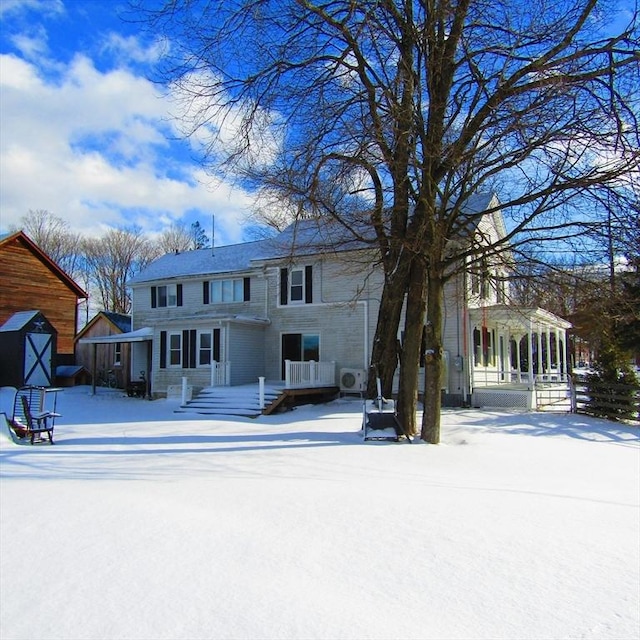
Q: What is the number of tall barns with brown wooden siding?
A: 1